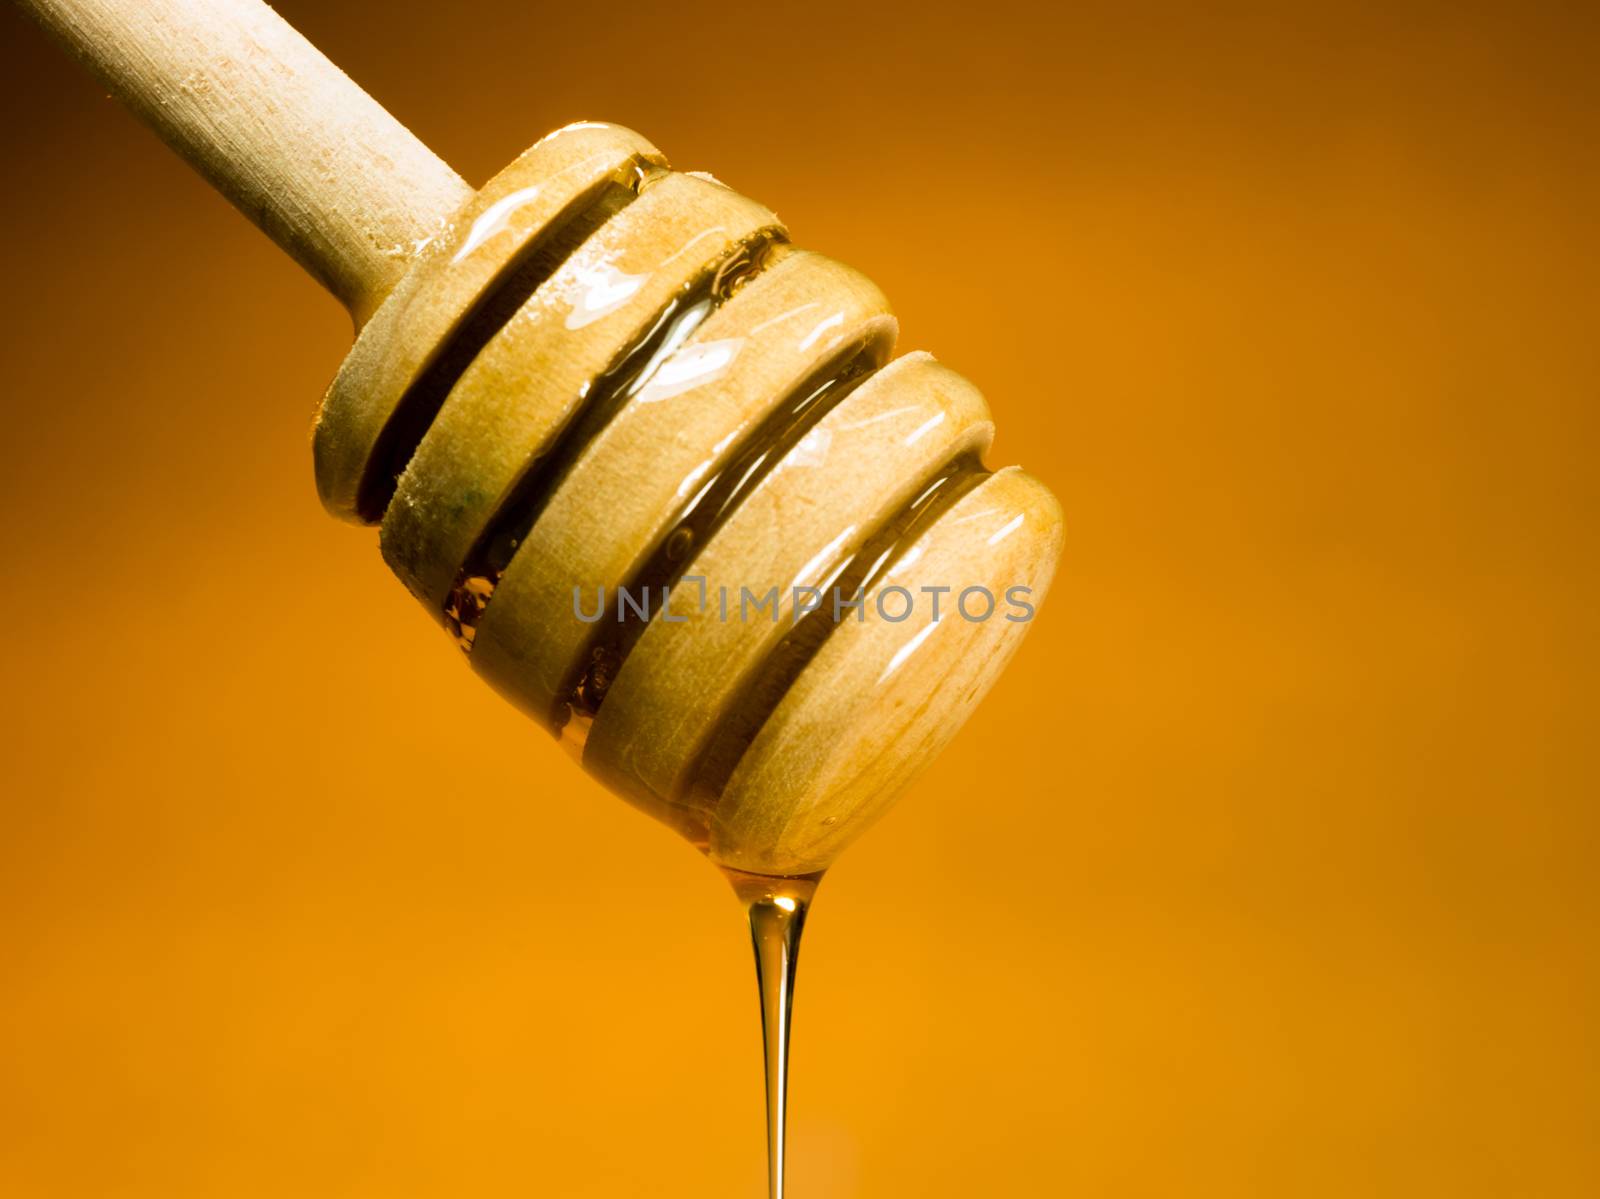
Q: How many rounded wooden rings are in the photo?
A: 5